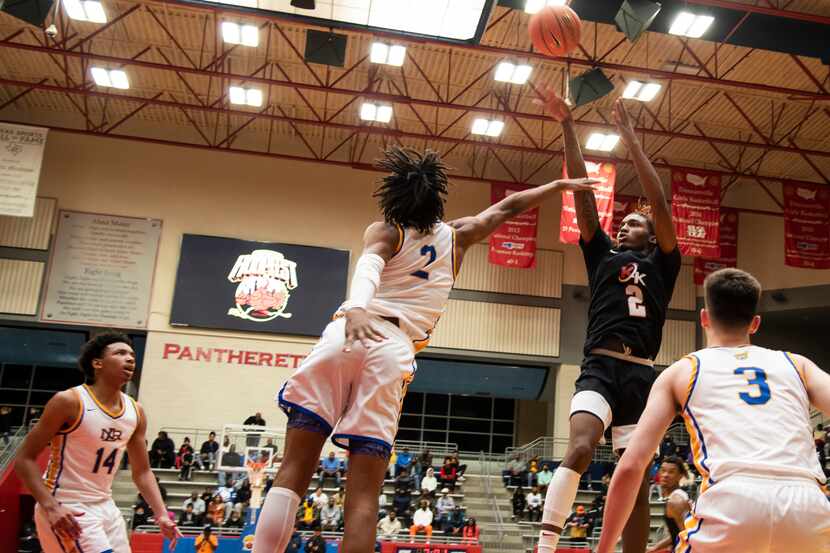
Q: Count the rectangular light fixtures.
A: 12